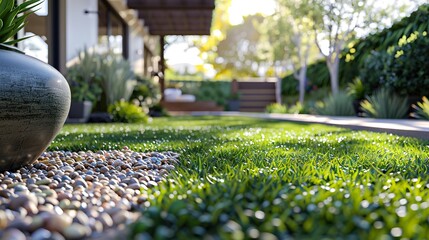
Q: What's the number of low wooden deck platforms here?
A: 1